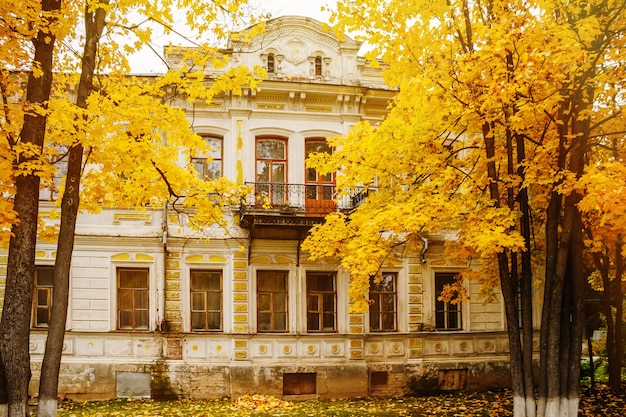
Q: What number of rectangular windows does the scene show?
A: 7